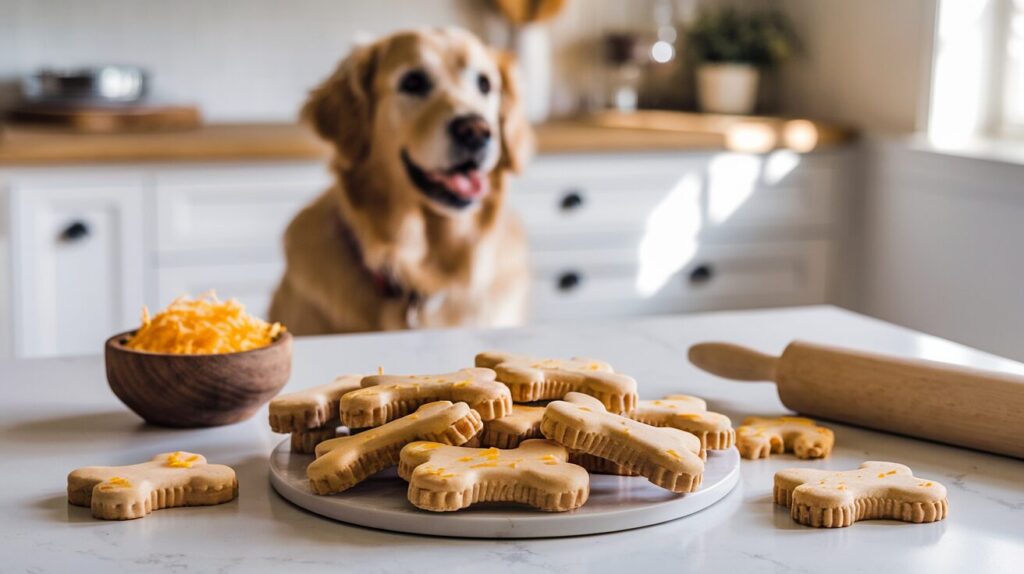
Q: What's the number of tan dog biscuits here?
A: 13